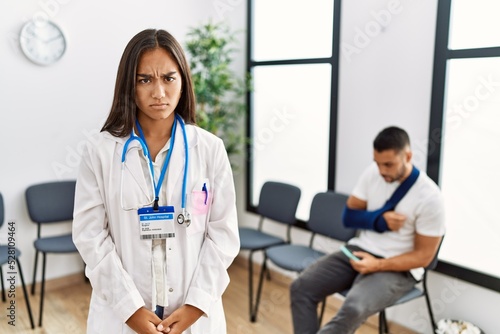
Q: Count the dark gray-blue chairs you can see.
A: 5